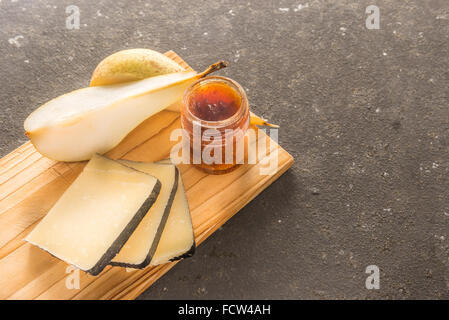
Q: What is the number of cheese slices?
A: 3